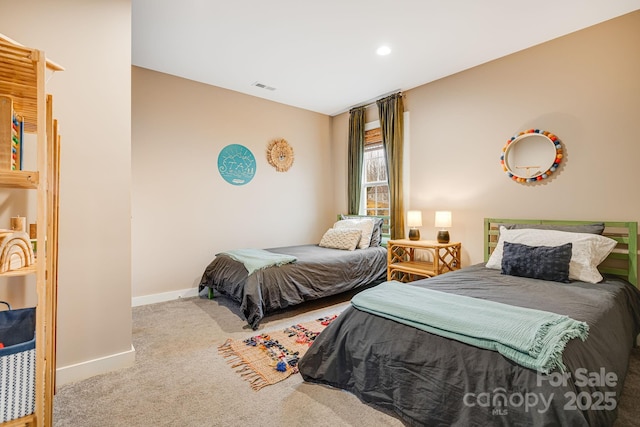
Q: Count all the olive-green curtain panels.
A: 2